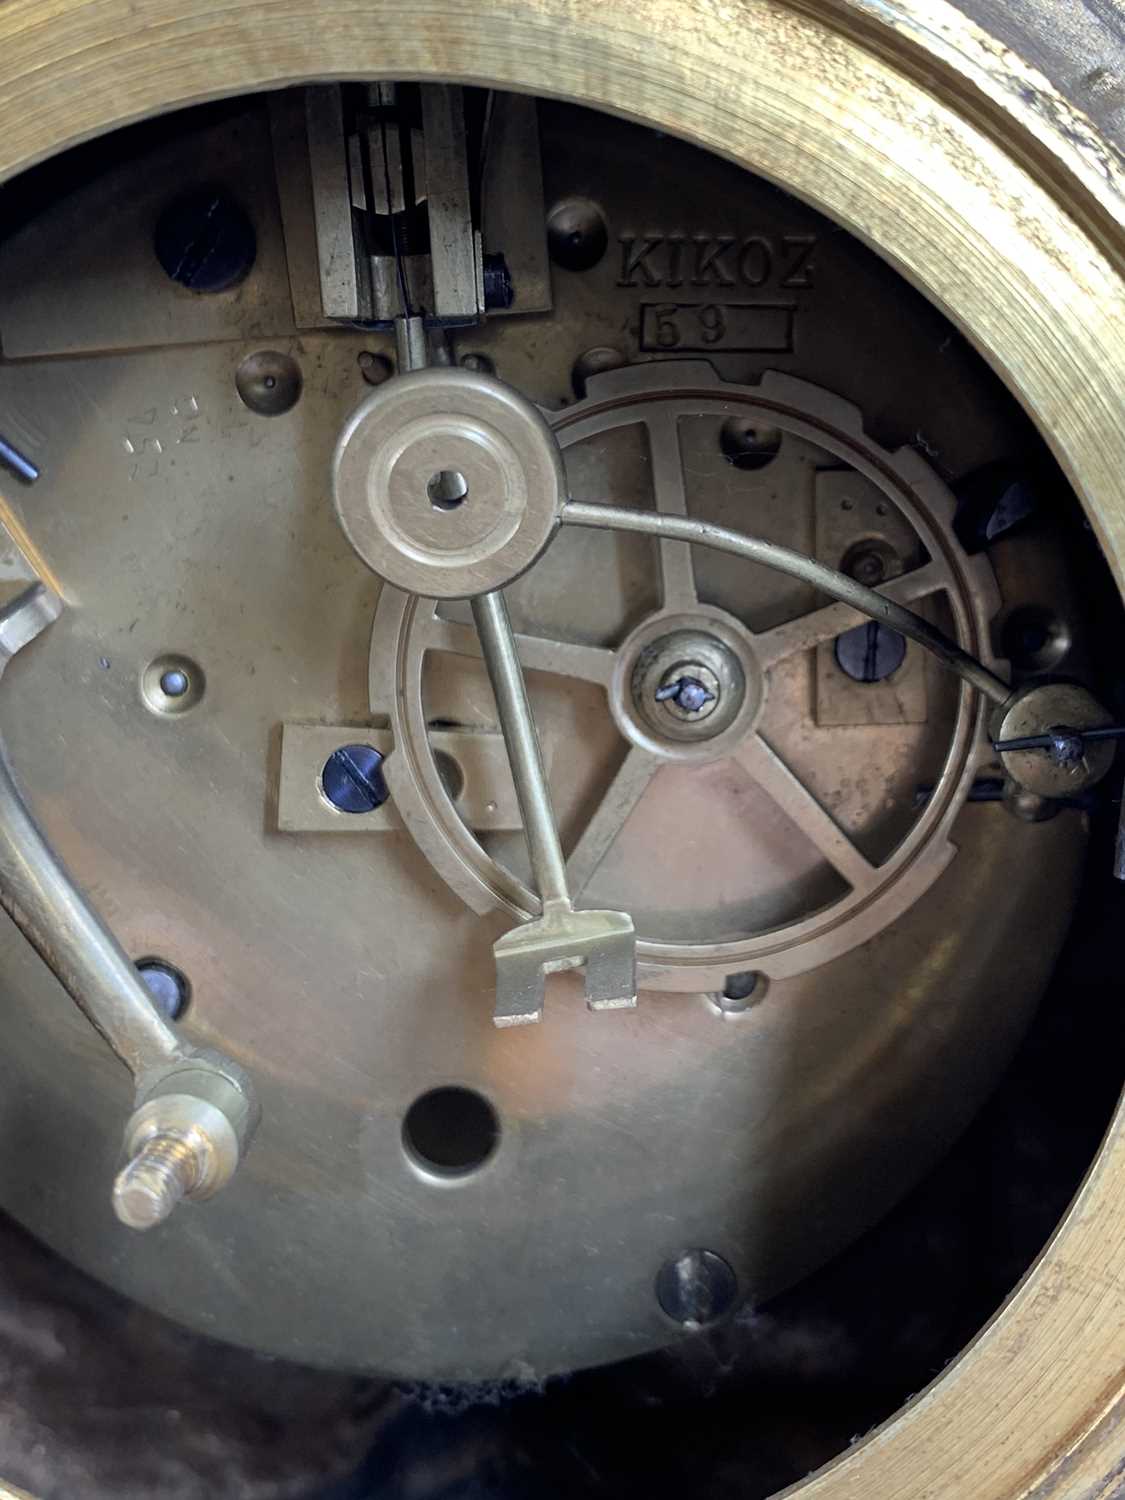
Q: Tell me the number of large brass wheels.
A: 1